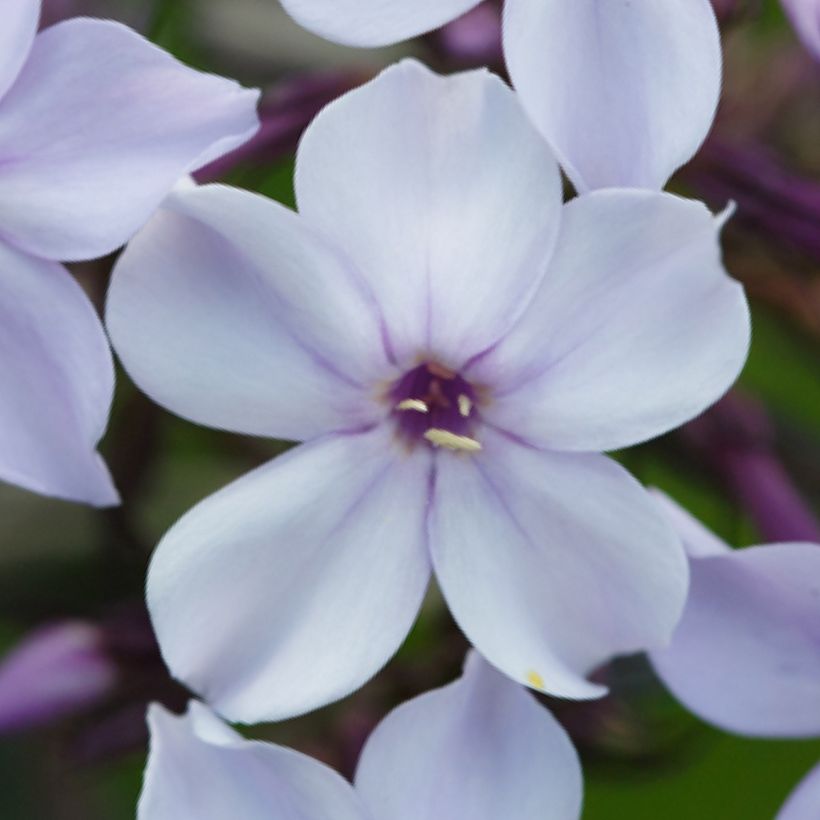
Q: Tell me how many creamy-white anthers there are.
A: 3